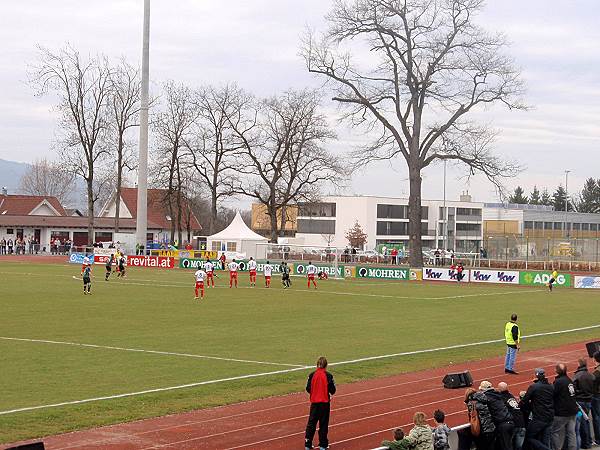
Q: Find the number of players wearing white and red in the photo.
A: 7